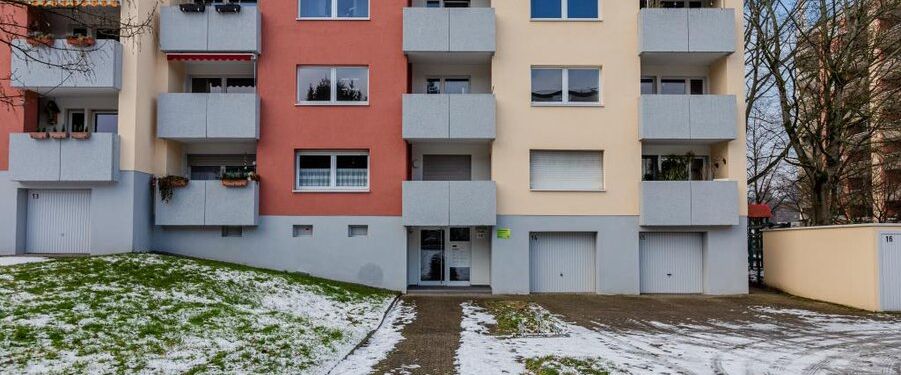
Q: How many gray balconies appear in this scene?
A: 11